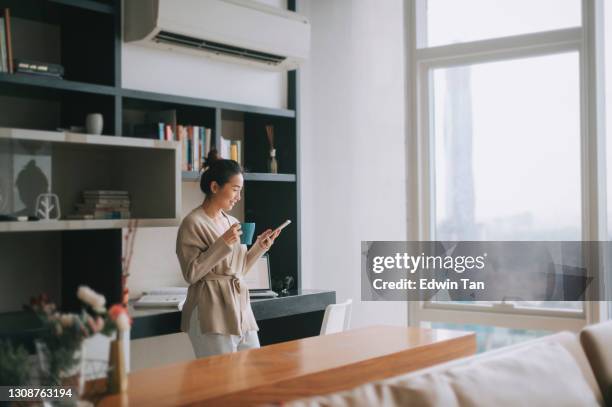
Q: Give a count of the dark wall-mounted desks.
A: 1